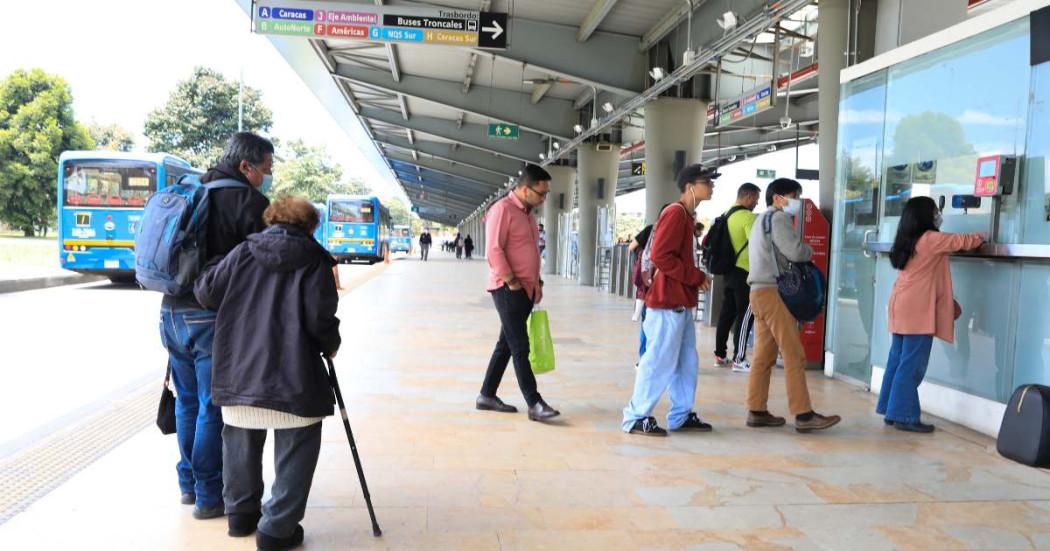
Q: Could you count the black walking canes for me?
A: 1